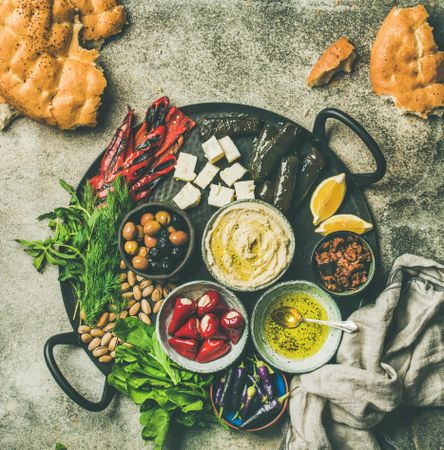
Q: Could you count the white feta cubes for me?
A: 8